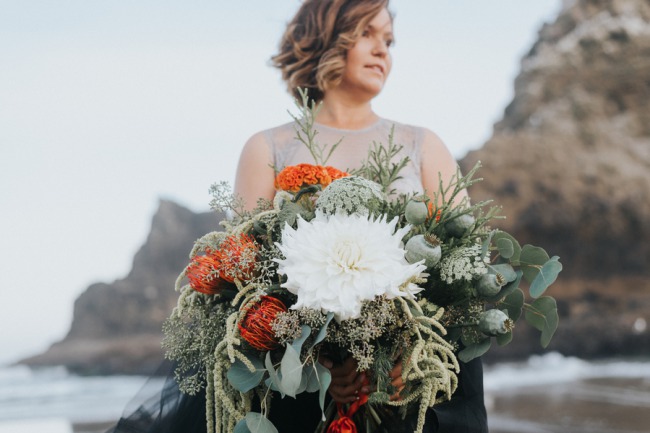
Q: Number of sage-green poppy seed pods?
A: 5